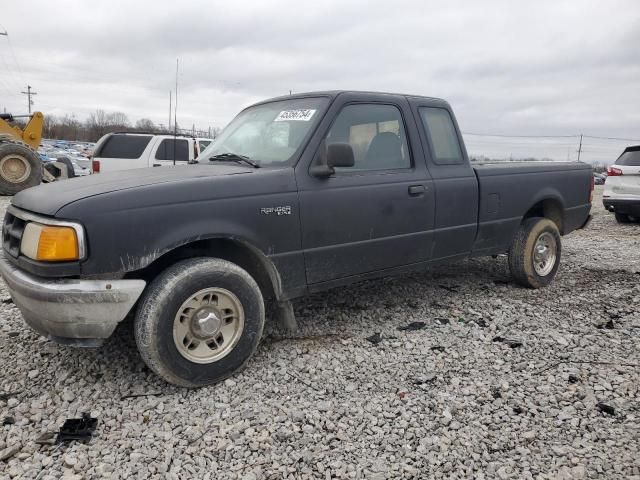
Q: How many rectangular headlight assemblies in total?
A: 1